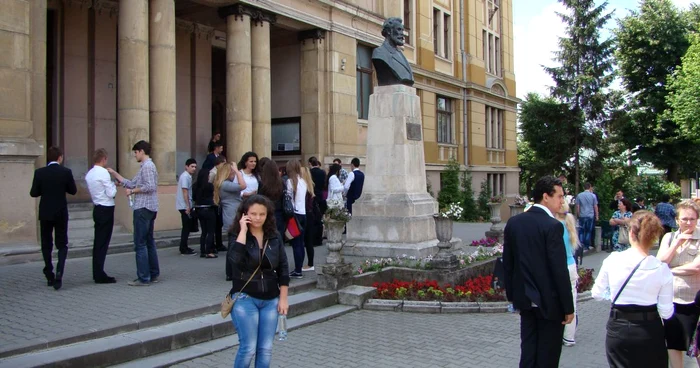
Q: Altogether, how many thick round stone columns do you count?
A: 4